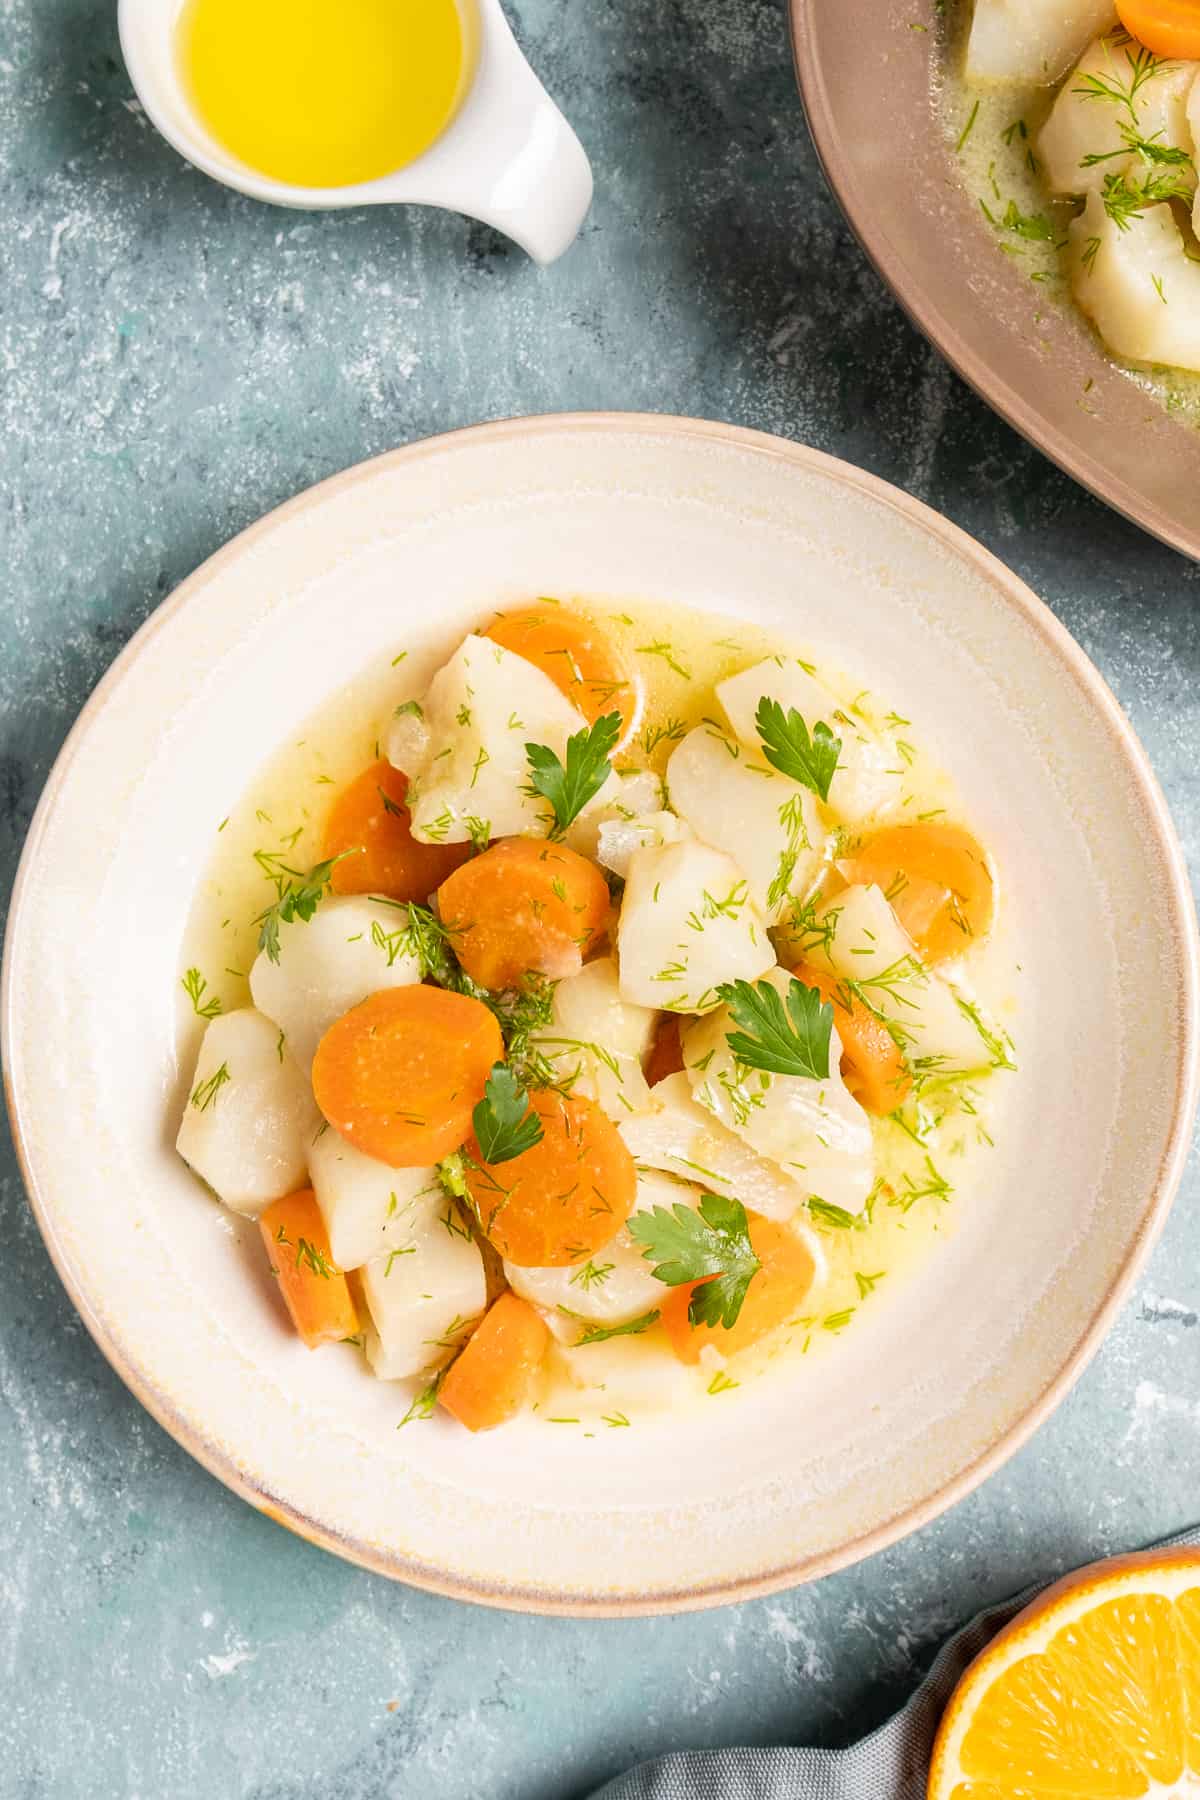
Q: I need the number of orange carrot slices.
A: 11